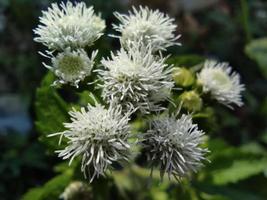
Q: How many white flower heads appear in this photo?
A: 7